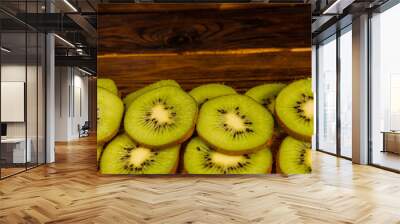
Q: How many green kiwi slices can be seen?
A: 11